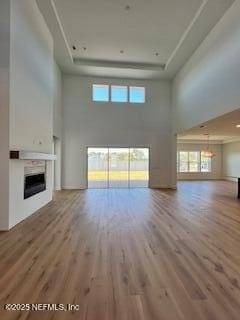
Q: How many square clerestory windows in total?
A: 3